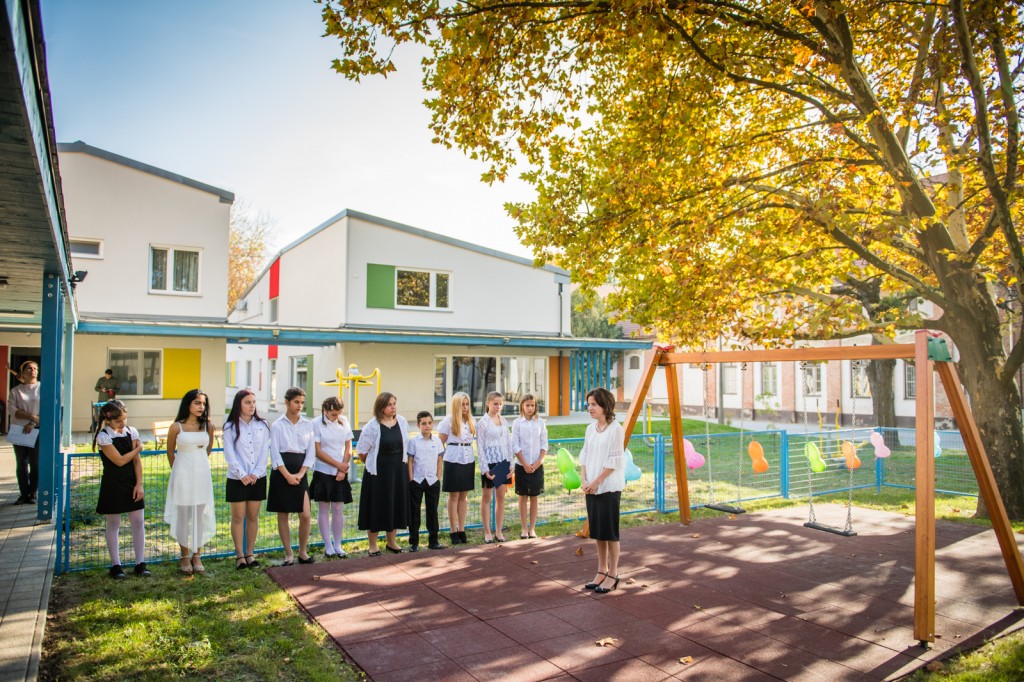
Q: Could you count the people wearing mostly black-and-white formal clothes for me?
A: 11